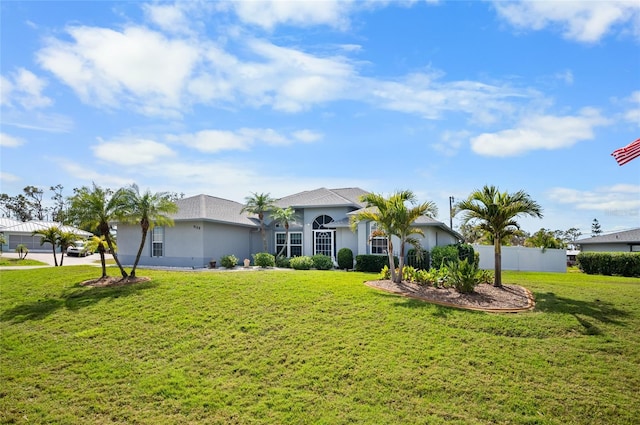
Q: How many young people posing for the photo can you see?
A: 0